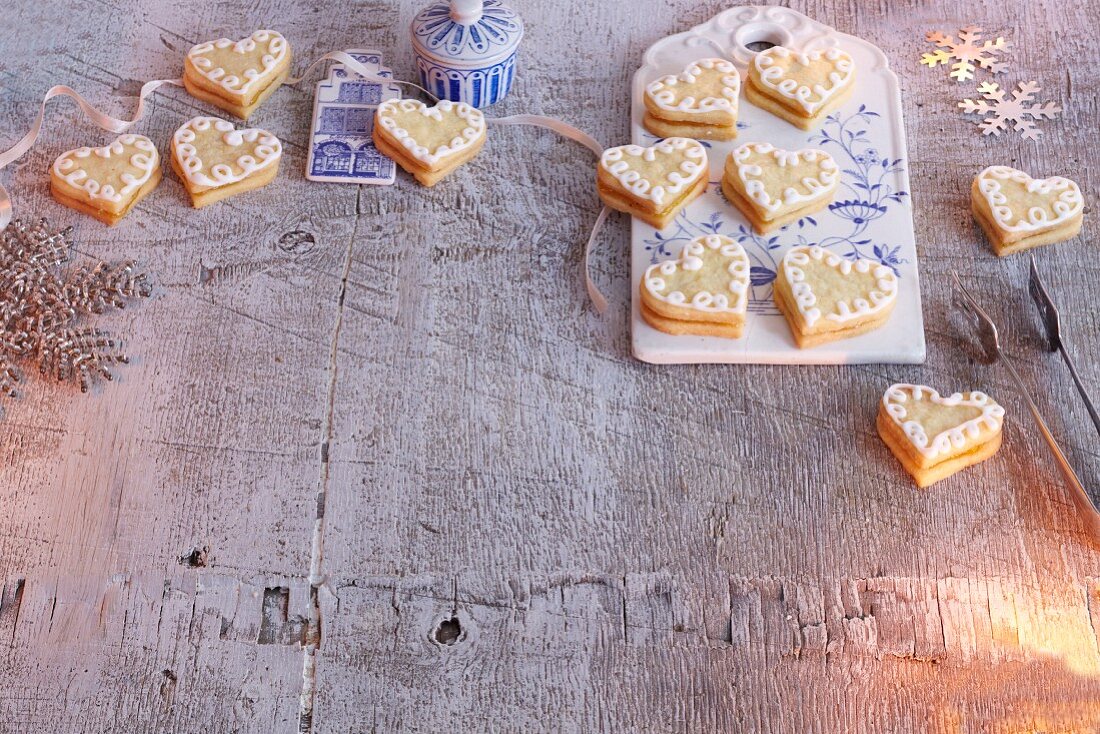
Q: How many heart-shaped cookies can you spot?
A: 12